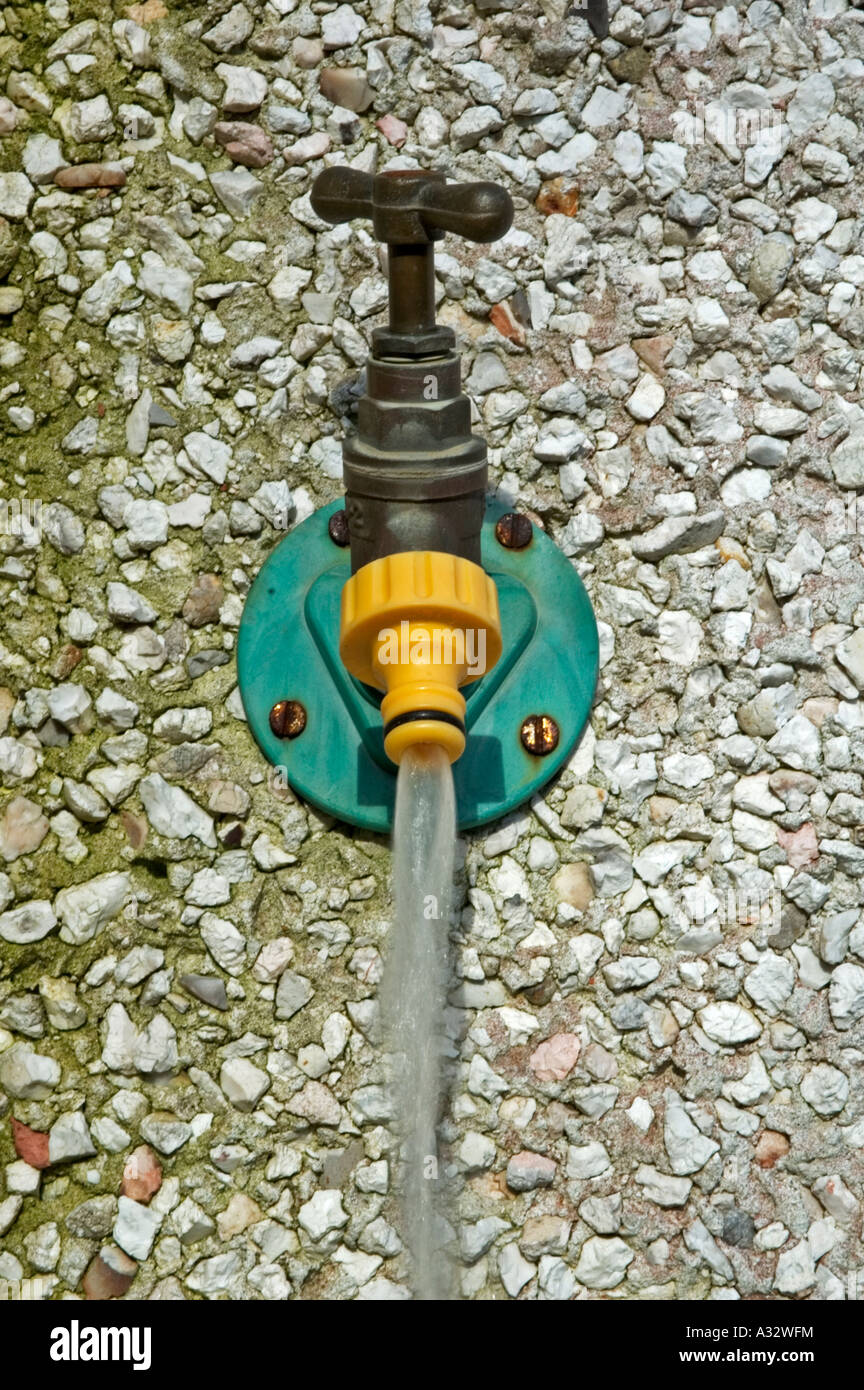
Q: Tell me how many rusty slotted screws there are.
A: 4